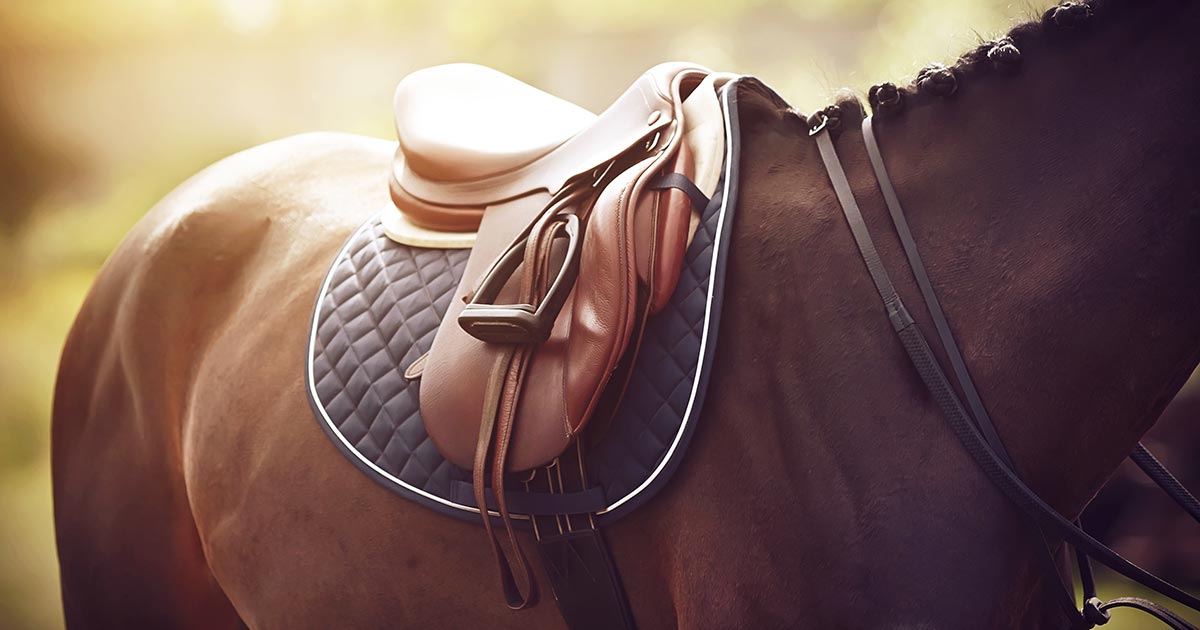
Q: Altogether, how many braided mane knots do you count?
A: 5